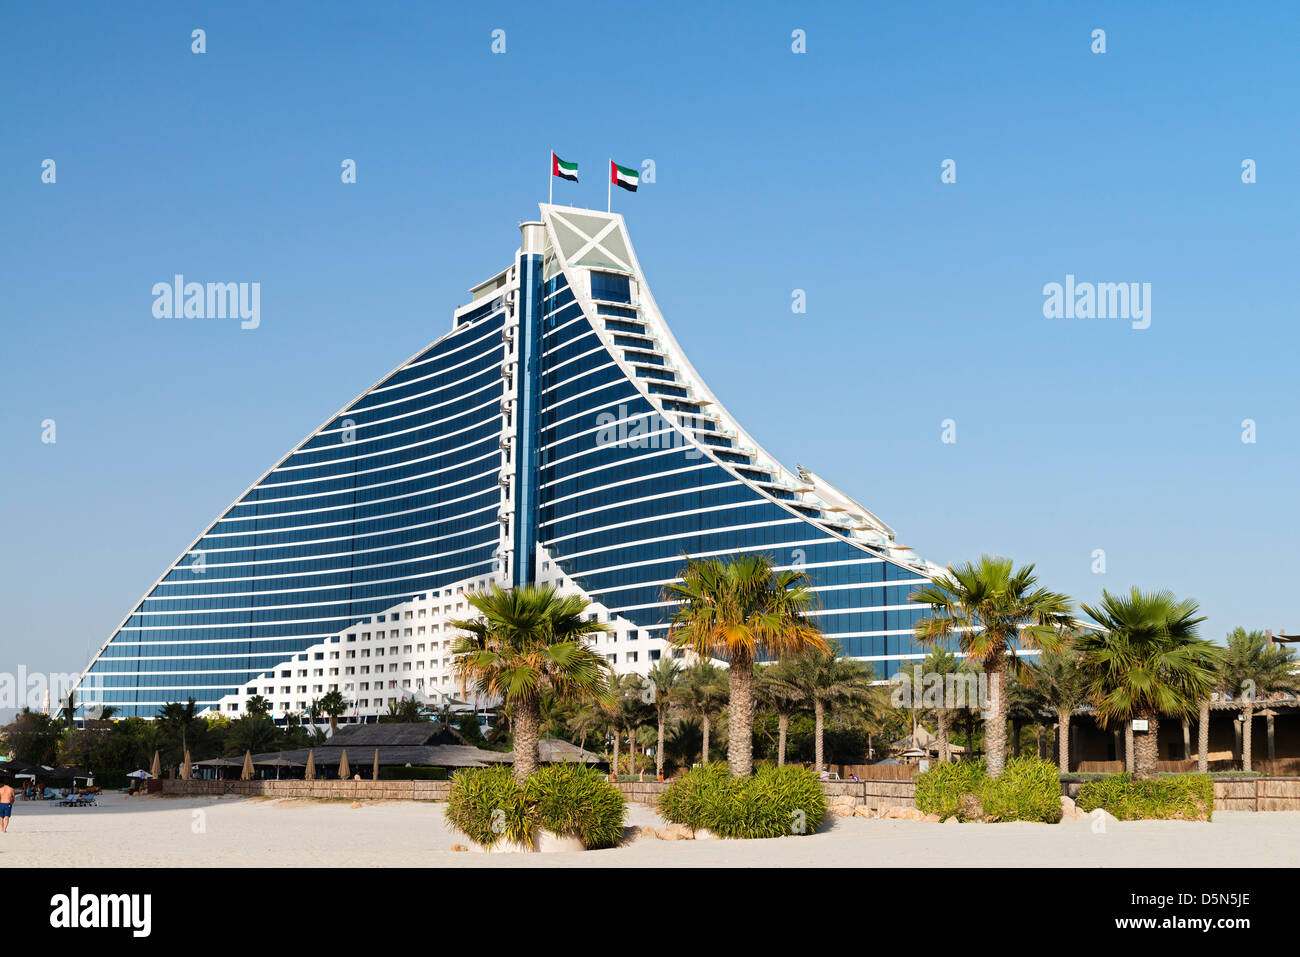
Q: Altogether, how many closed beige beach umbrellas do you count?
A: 6